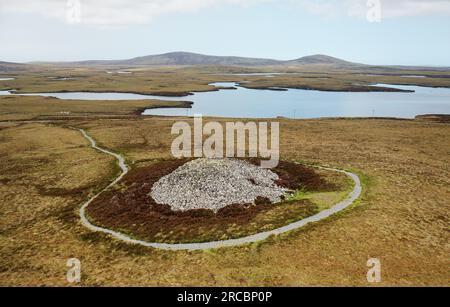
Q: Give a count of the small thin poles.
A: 3